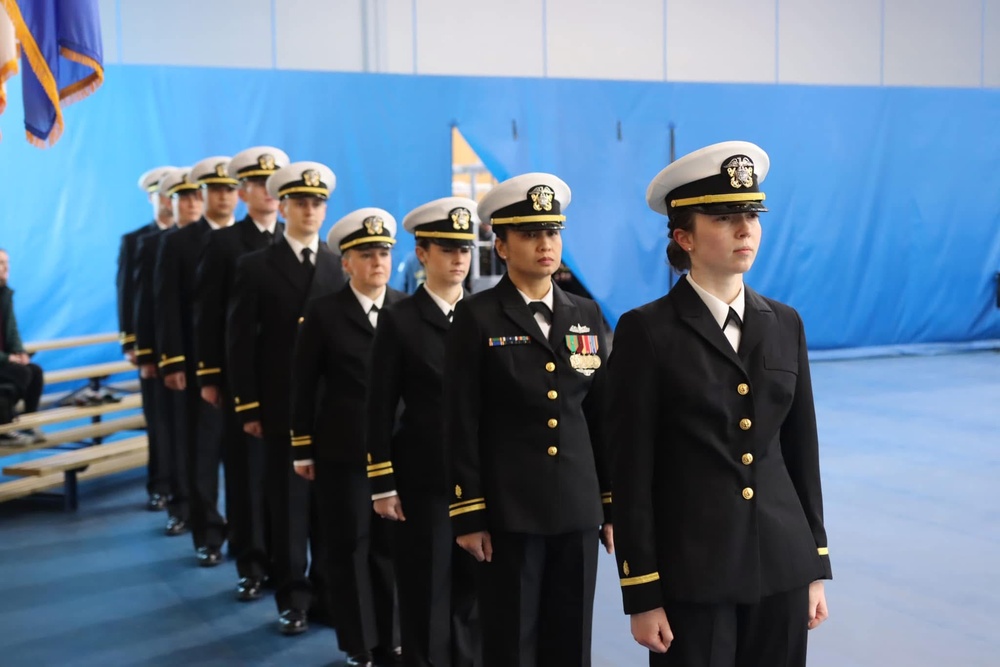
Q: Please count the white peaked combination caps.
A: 9